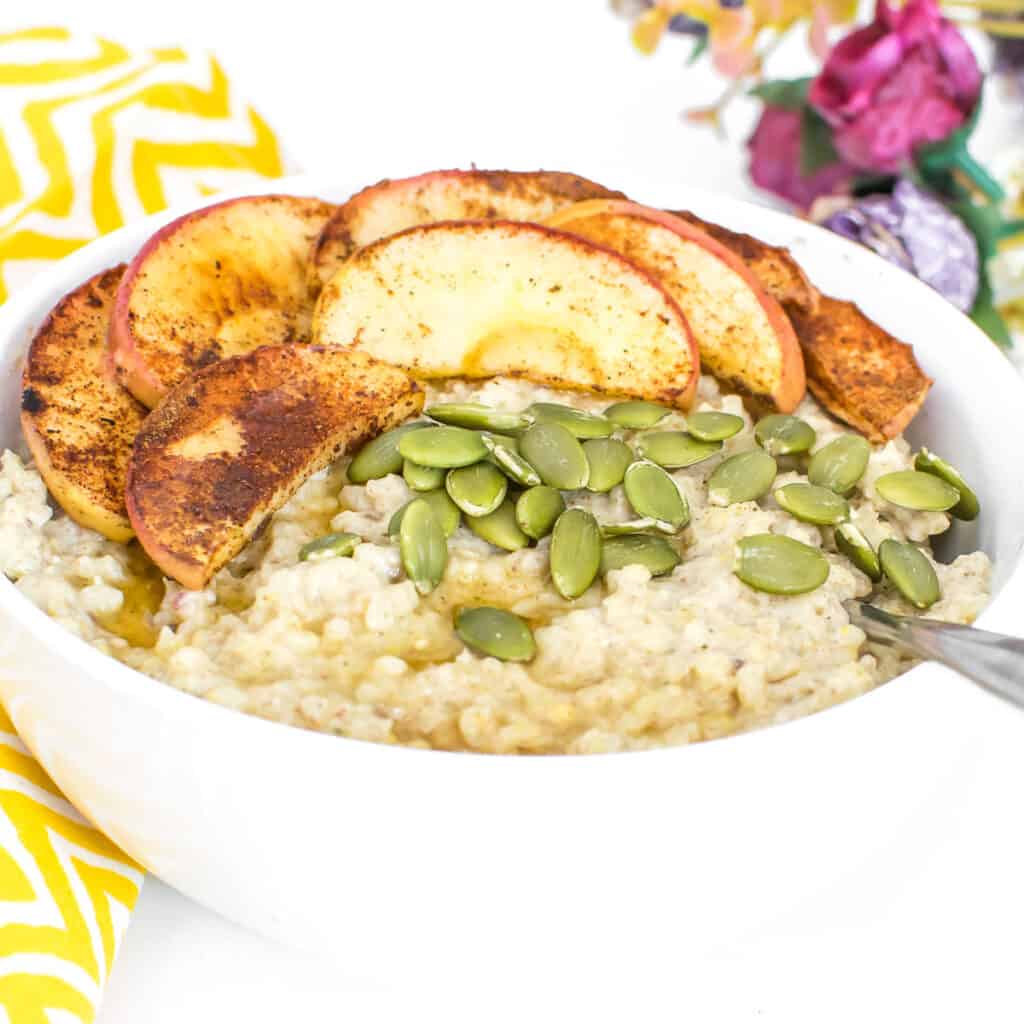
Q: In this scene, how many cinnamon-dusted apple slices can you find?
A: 8